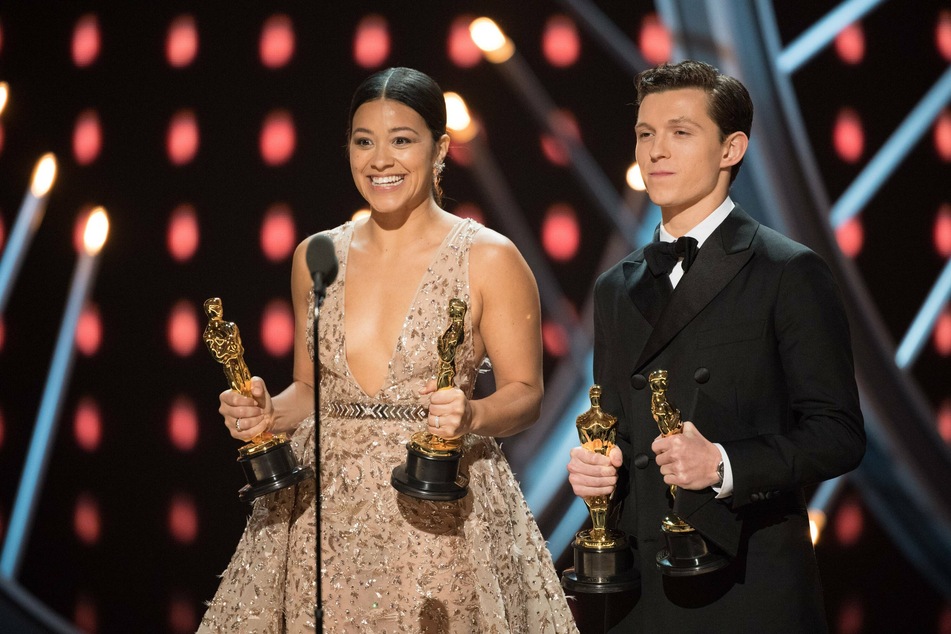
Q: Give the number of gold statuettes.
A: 4